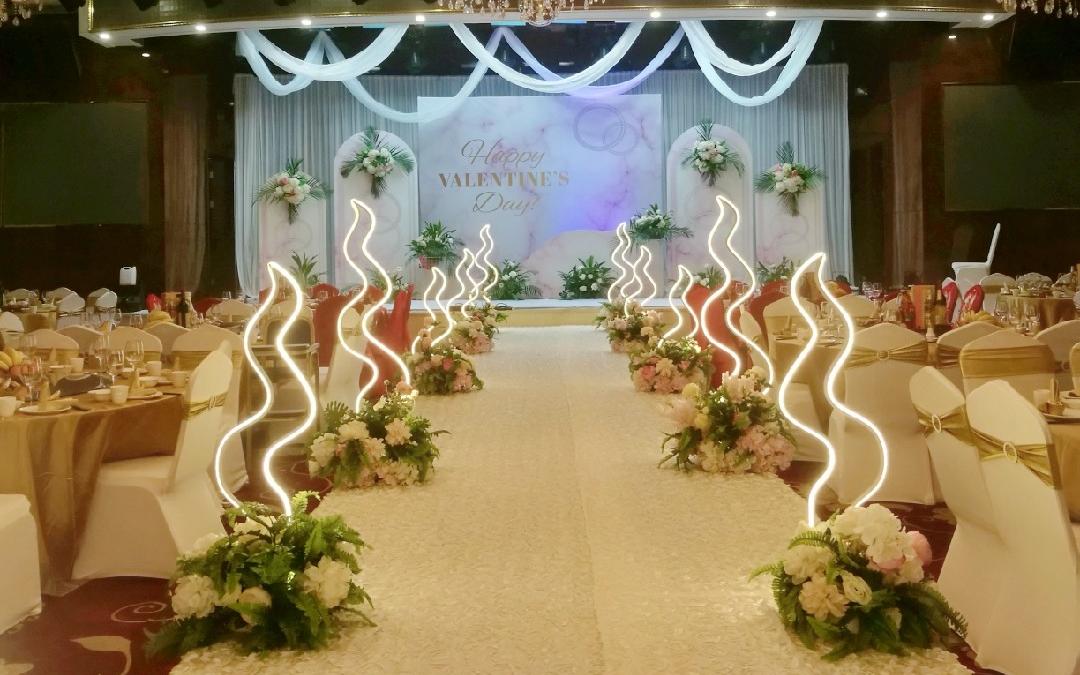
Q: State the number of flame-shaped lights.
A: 10